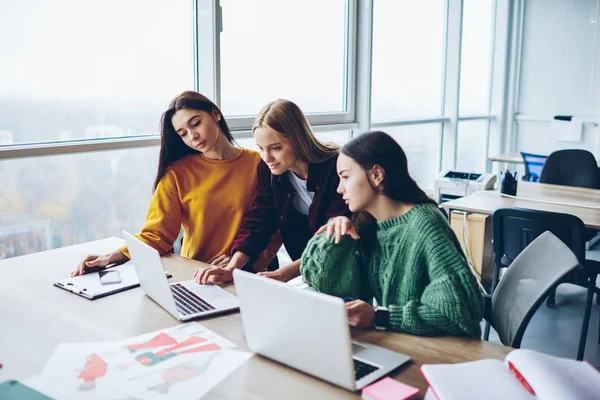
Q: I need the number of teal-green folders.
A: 1